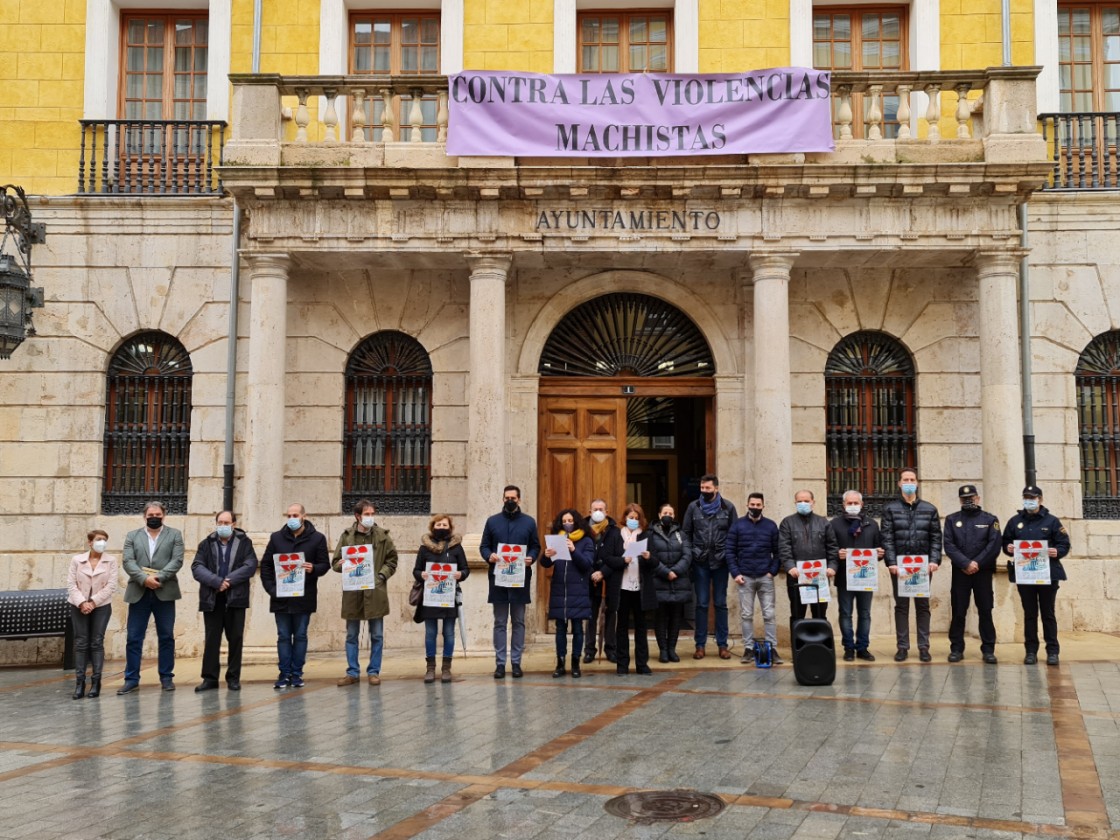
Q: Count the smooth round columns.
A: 4